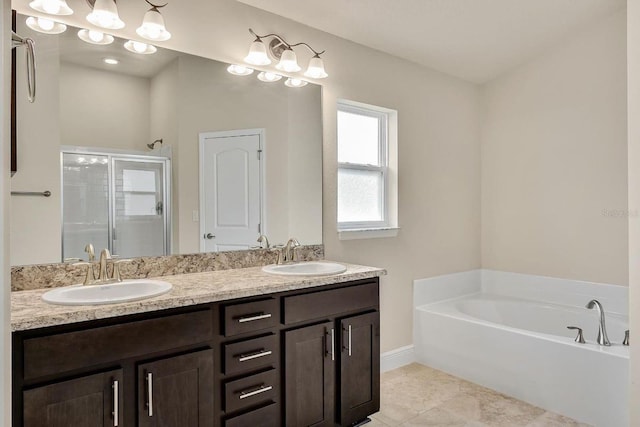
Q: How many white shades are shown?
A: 6